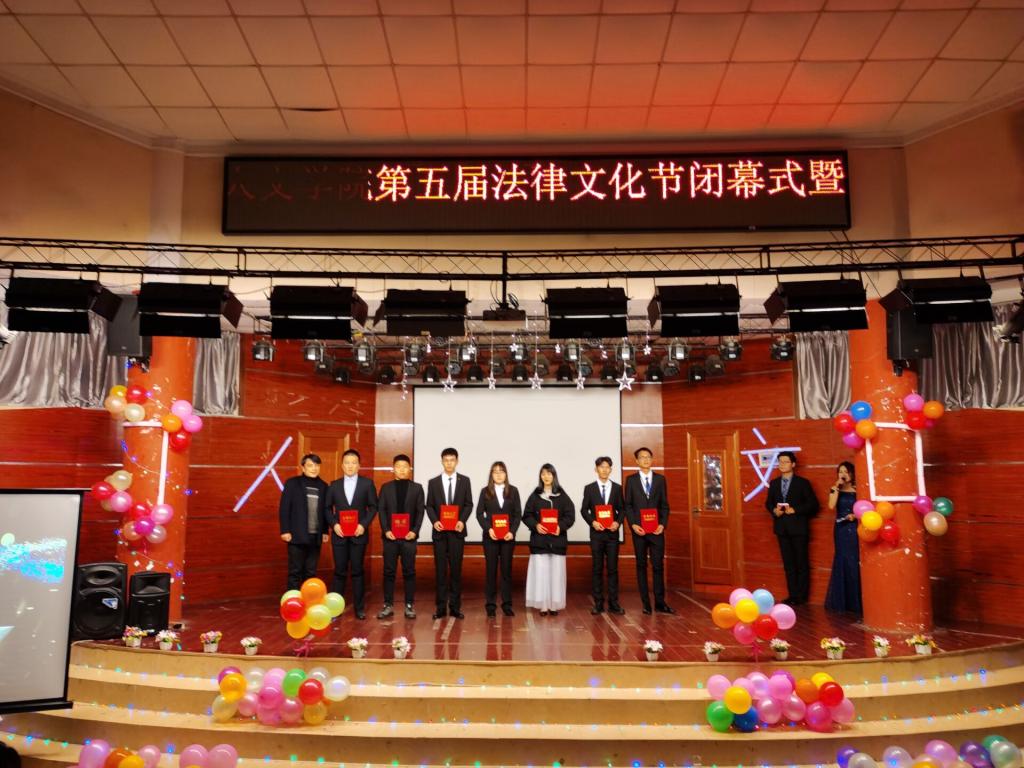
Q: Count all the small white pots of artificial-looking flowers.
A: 12